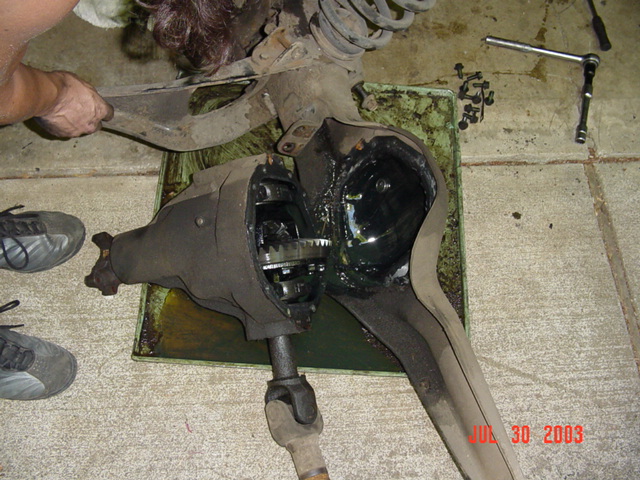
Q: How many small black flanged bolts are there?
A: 10